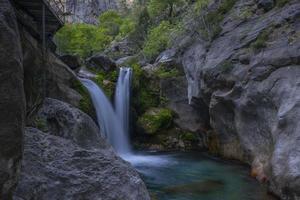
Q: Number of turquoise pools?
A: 1